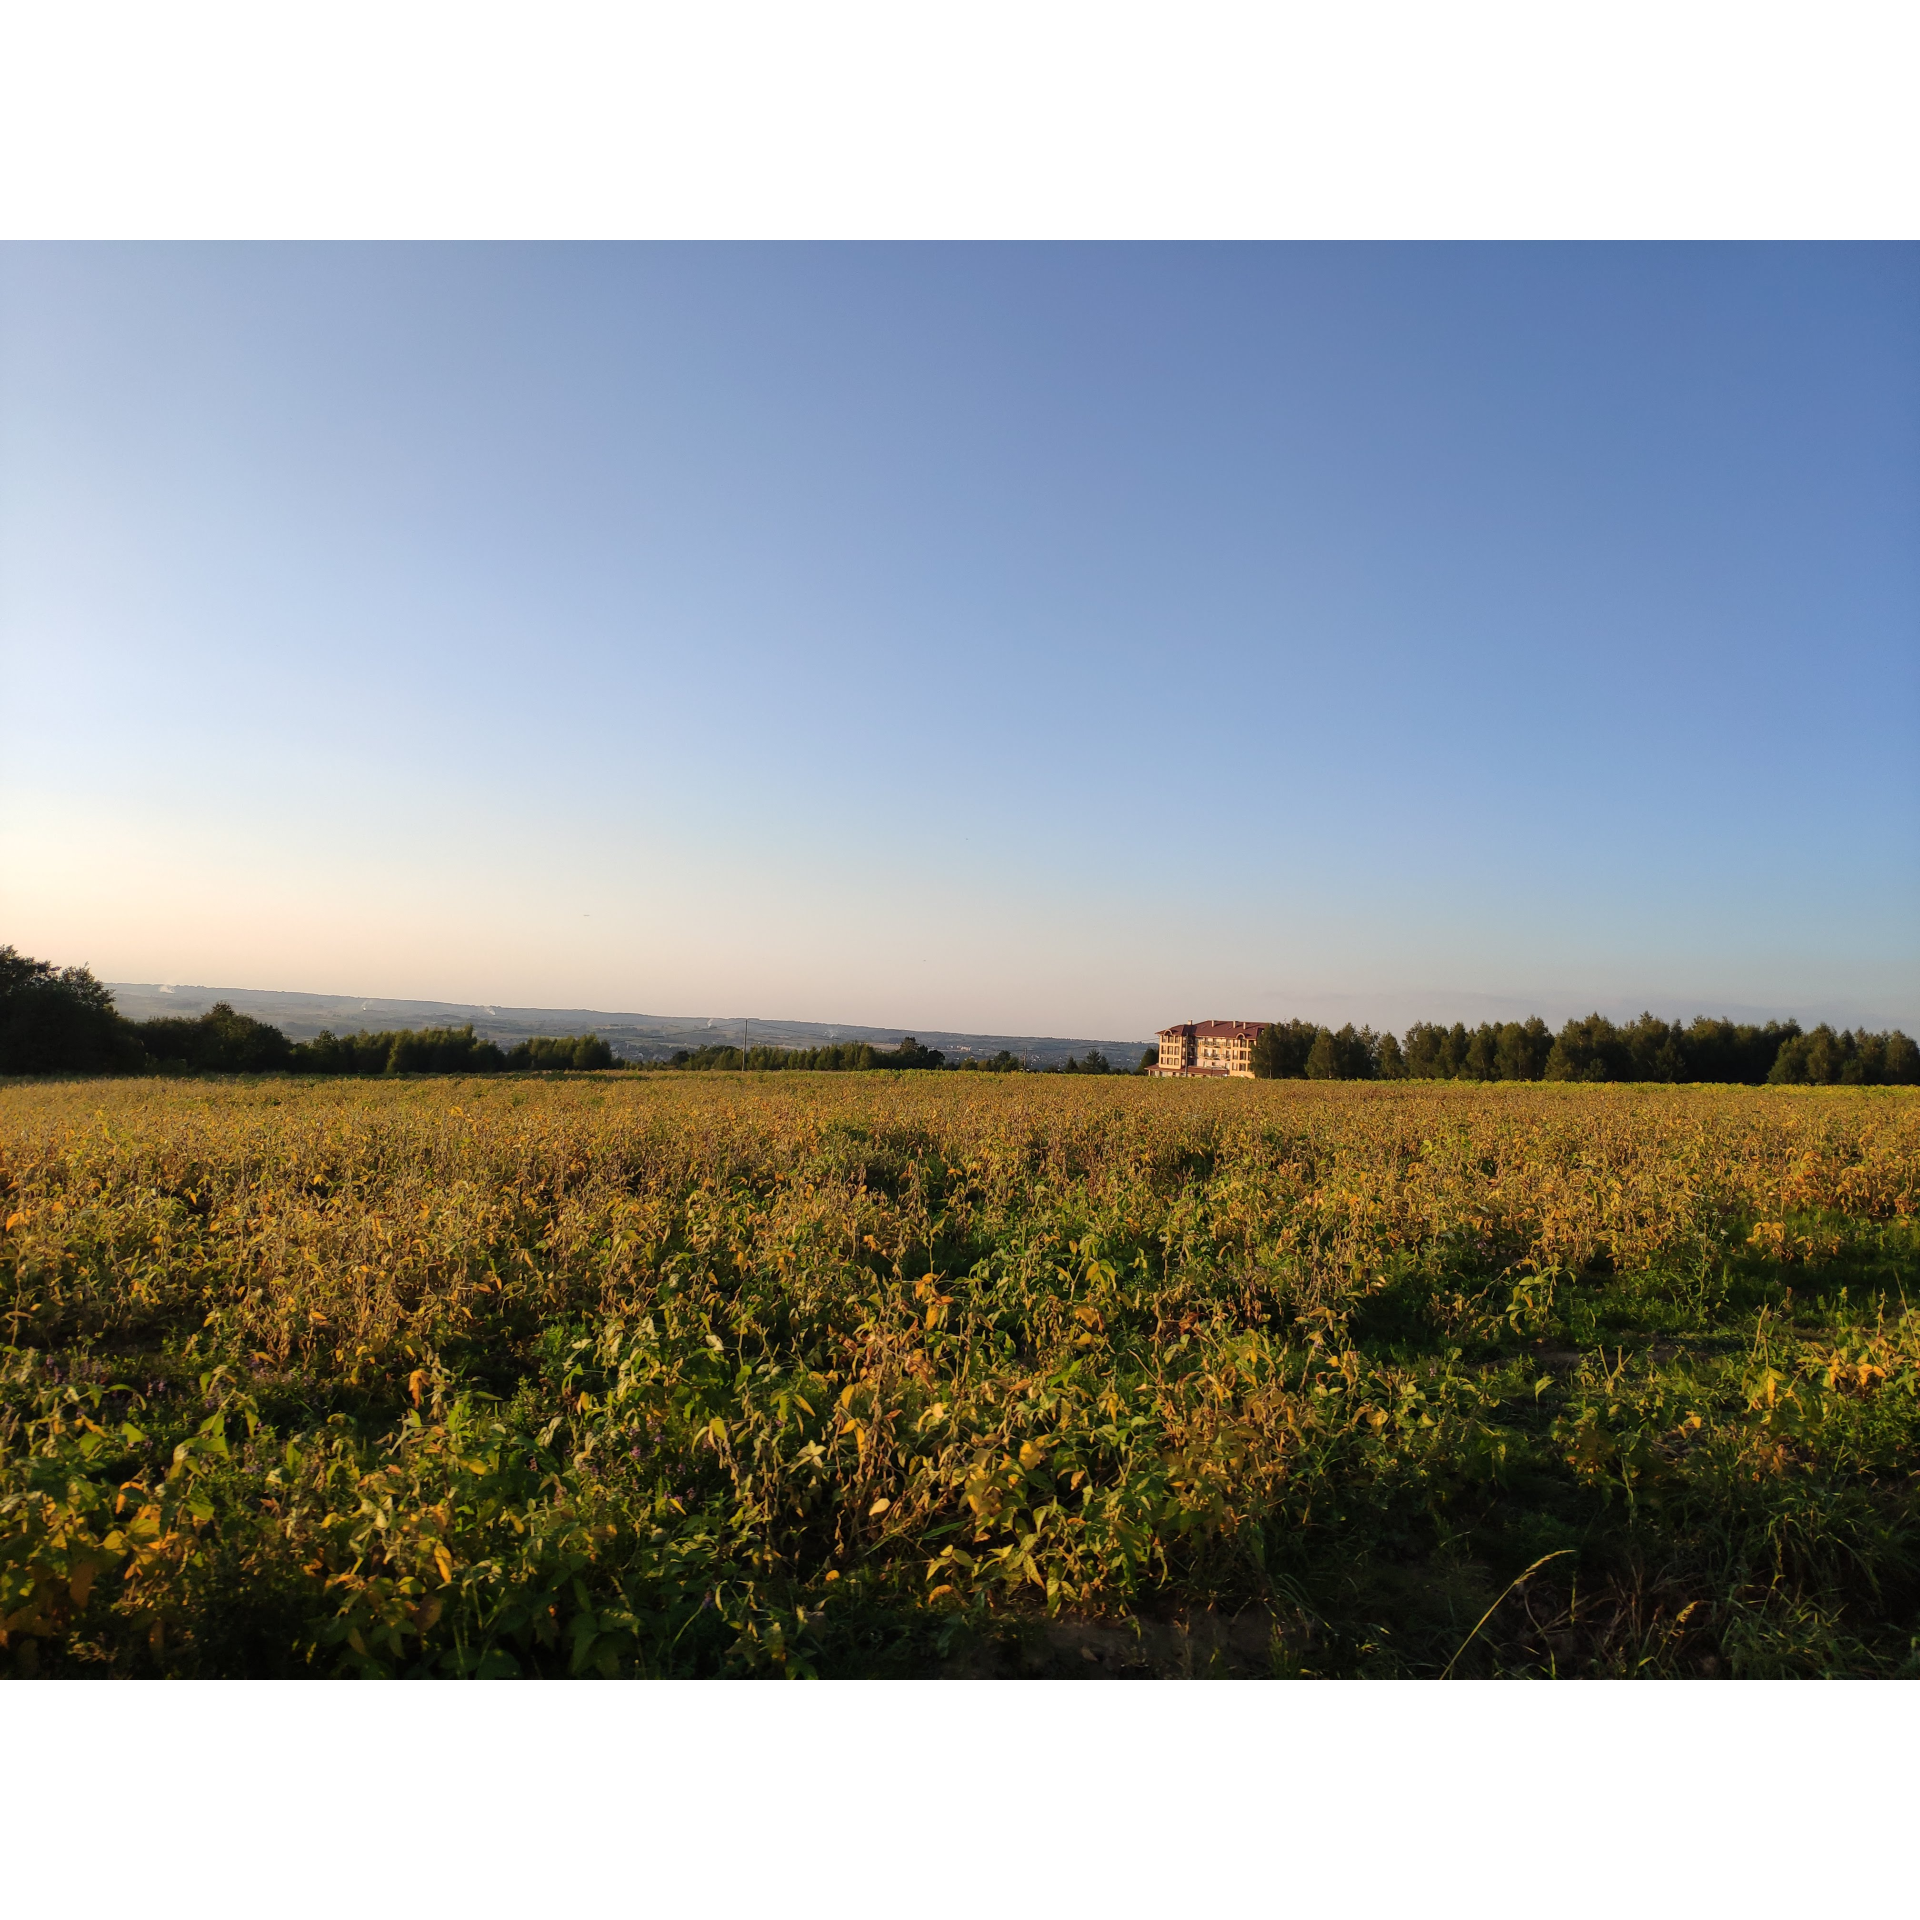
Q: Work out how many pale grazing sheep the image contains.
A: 0